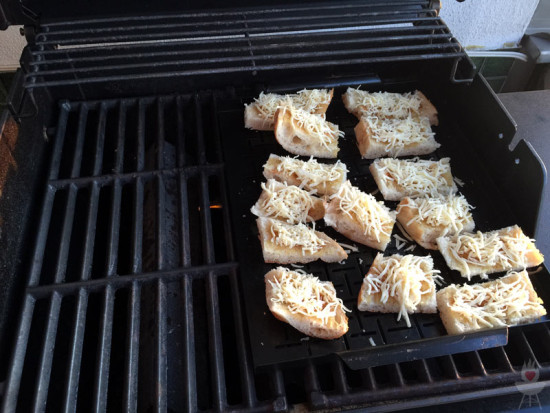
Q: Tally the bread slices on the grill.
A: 14